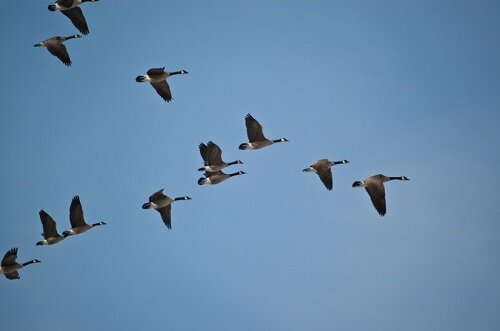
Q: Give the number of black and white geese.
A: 12